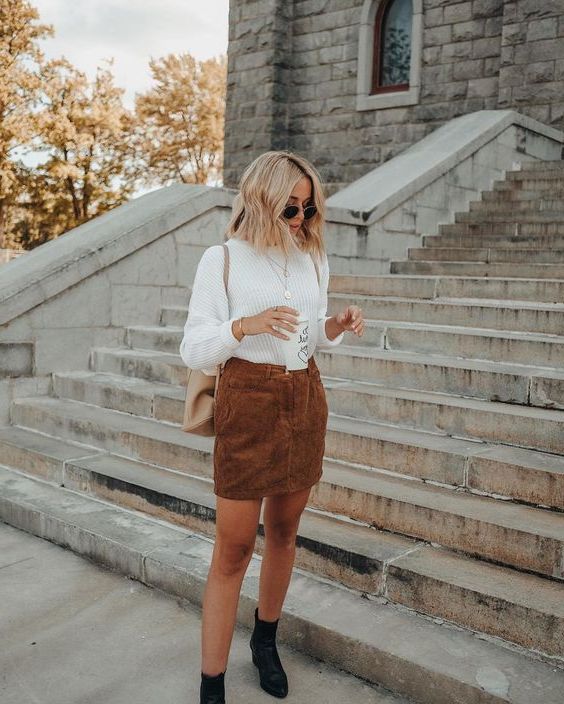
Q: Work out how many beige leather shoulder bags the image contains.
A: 1